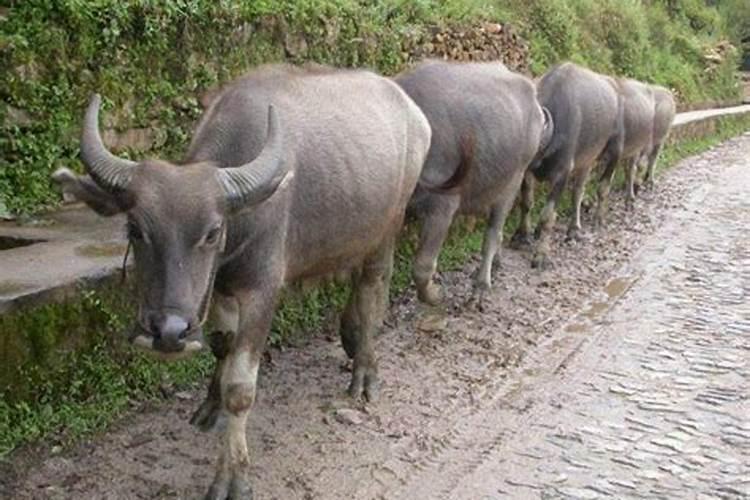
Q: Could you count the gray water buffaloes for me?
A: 5